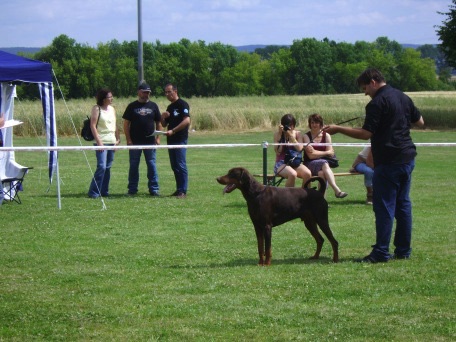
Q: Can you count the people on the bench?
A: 3